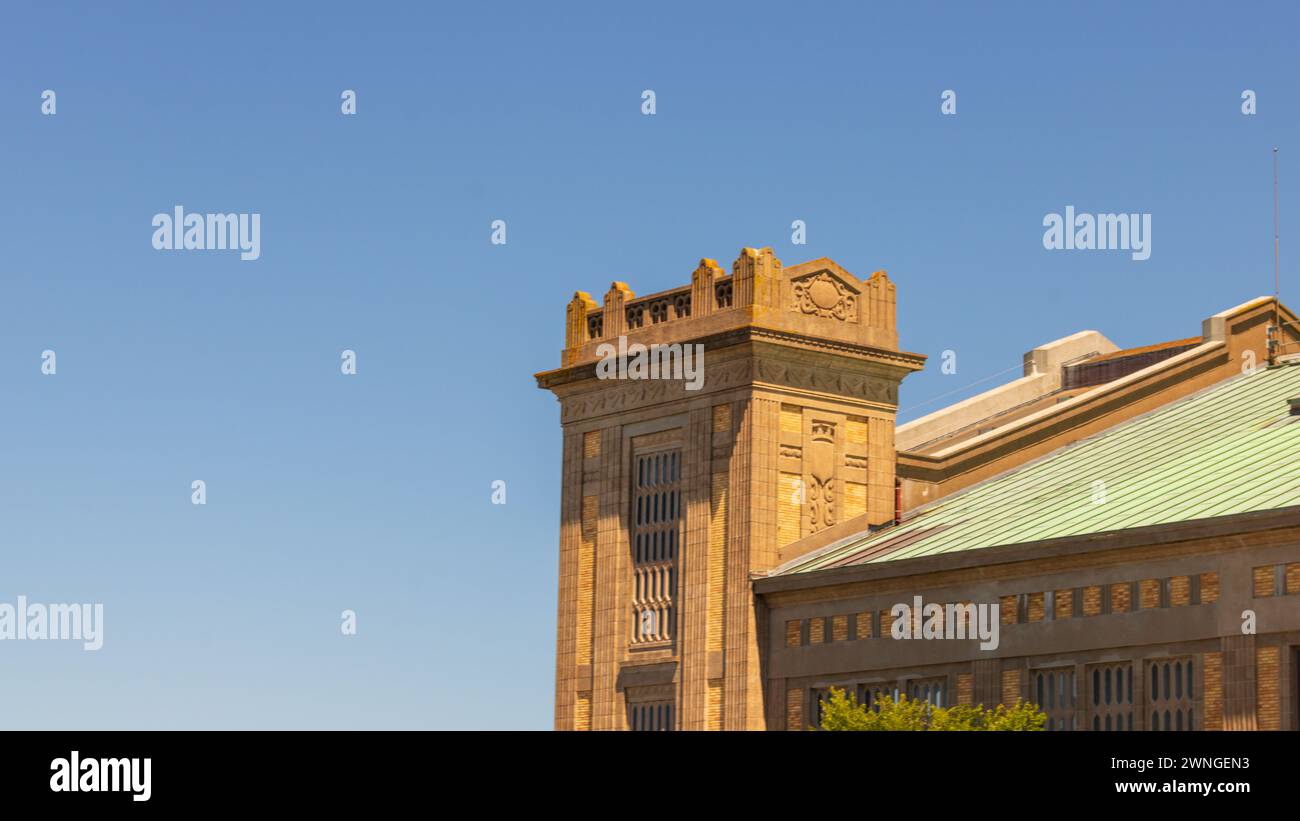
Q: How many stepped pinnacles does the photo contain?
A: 5